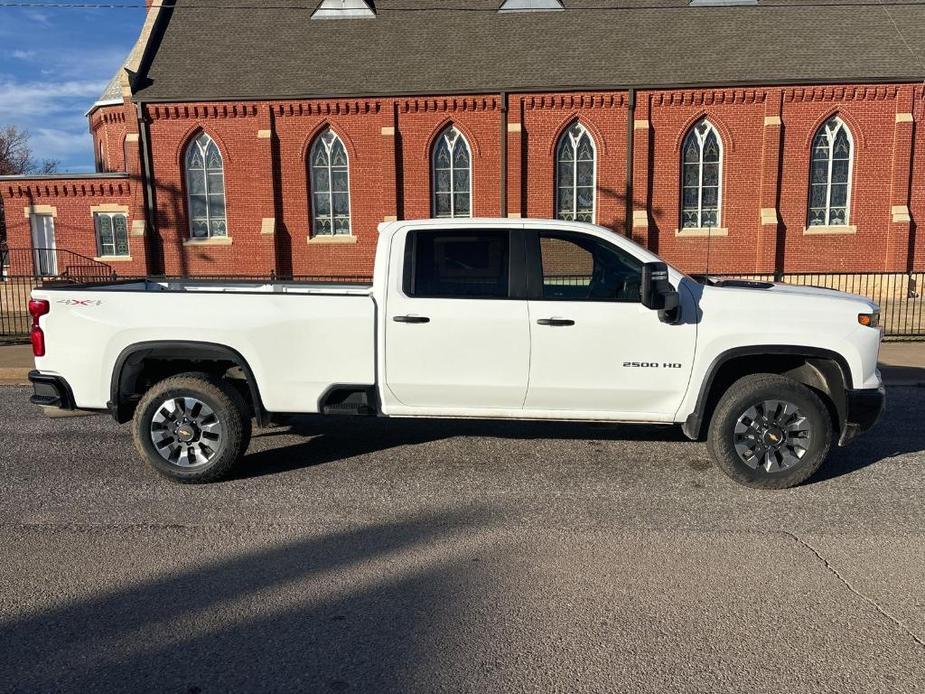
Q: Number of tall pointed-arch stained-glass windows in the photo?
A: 6